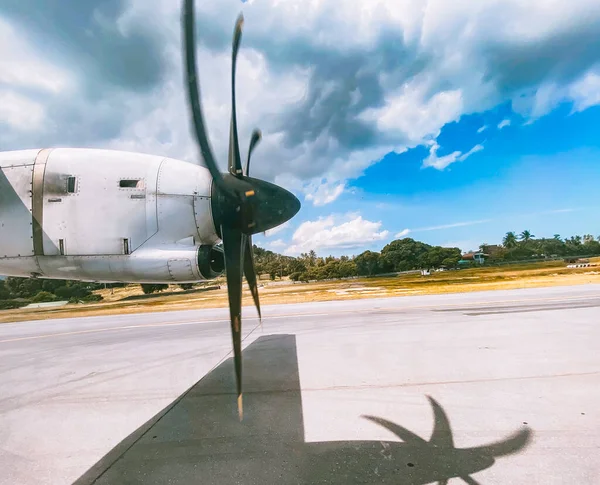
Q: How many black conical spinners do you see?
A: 1